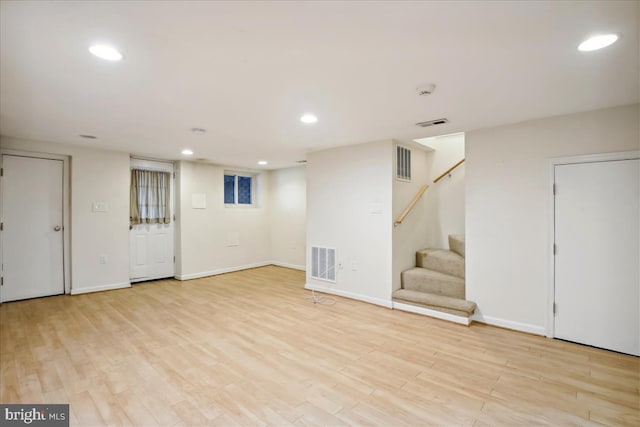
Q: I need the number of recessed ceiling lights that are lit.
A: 5